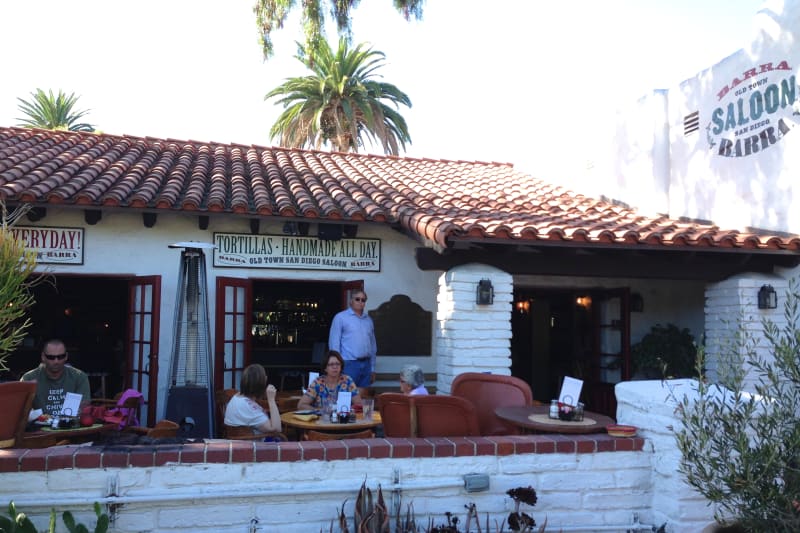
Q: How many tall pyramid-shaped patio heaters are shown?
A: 1